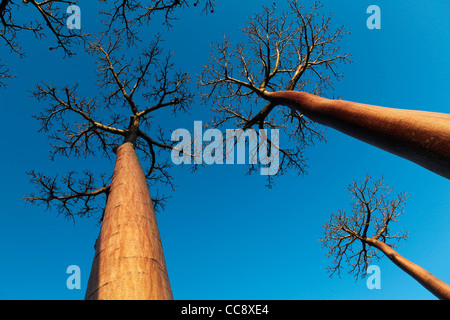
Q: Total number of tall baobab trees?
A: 3